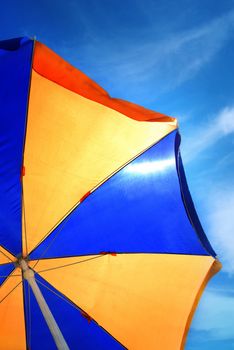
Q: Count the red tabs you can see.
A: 4